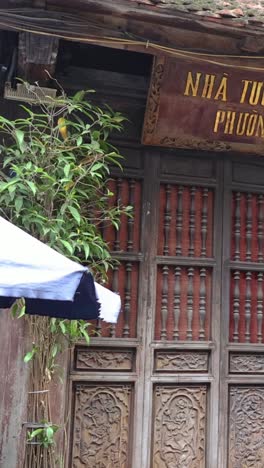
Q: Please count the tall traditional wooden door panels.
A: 3